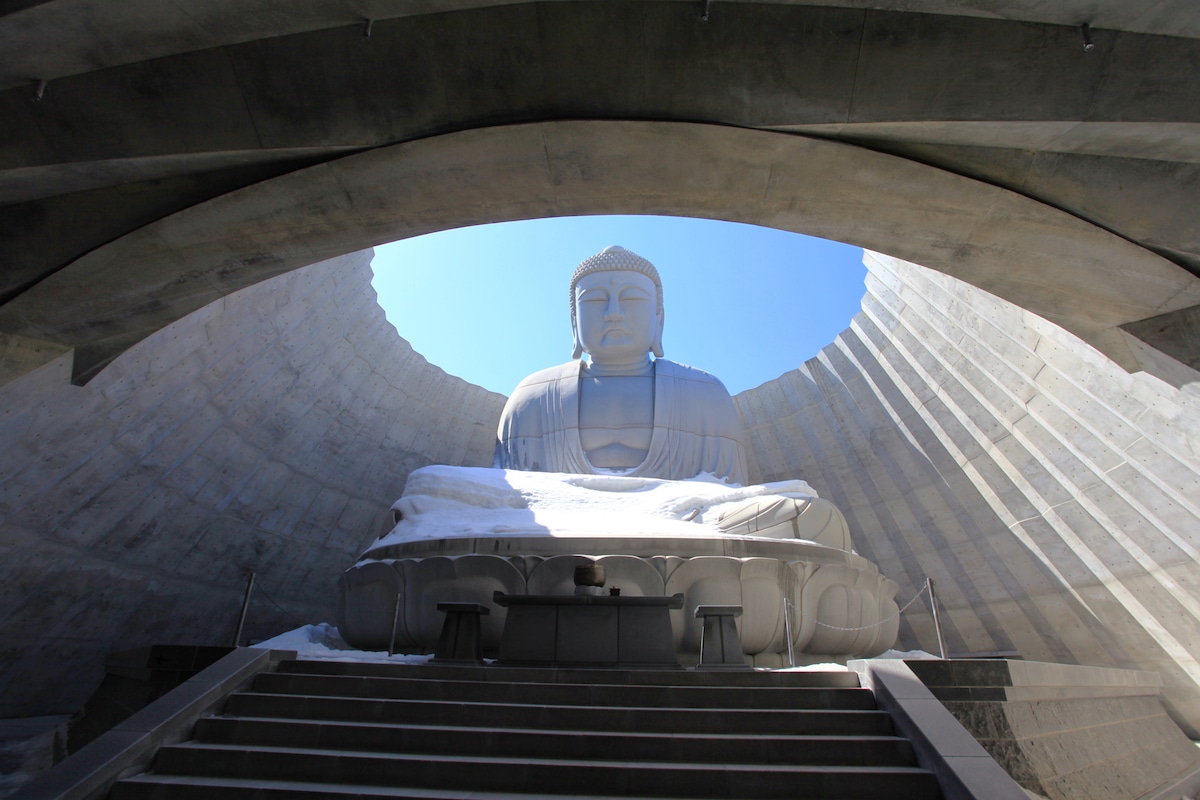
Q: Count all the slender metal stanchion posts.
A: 4